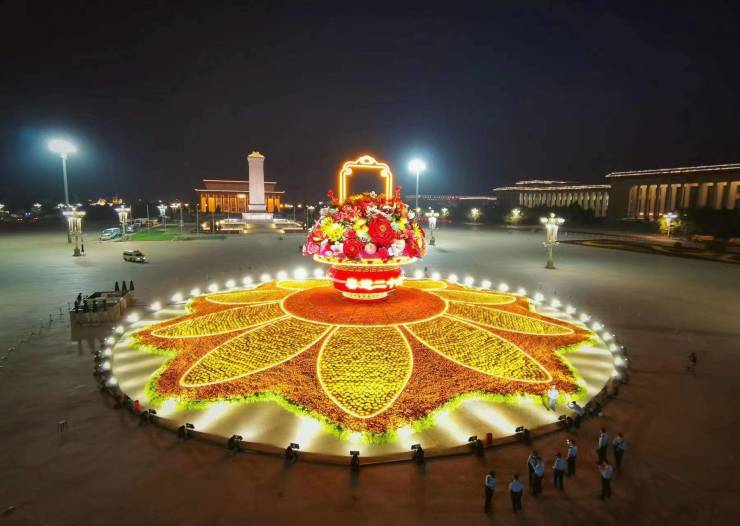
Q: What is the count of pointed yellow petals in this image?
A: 9